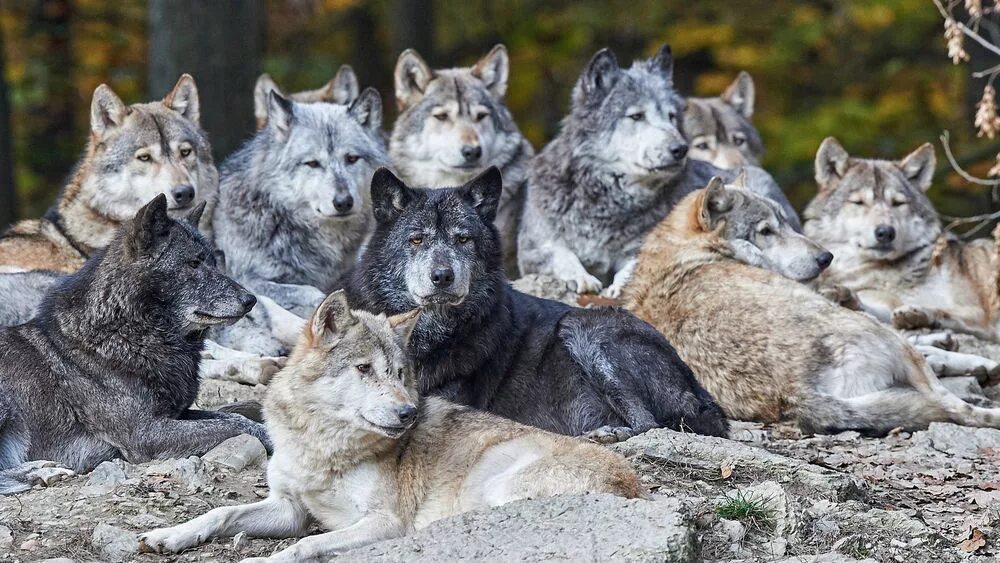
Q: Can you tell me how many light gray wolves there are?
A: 2